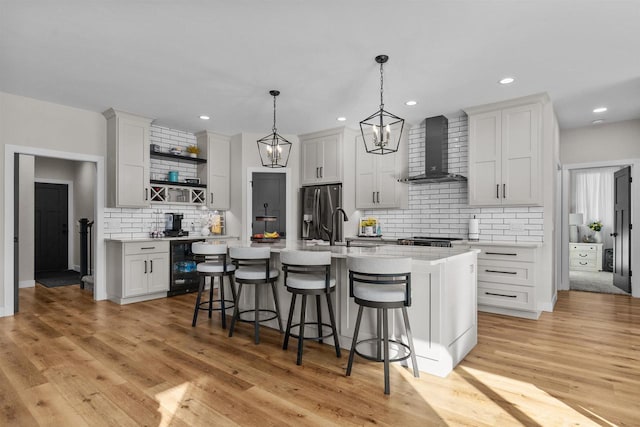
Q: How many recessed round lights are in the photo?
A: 5